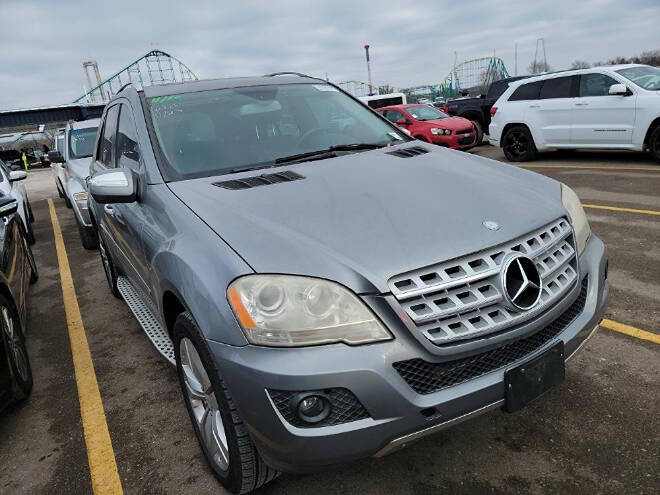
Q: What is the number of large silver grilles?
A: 1